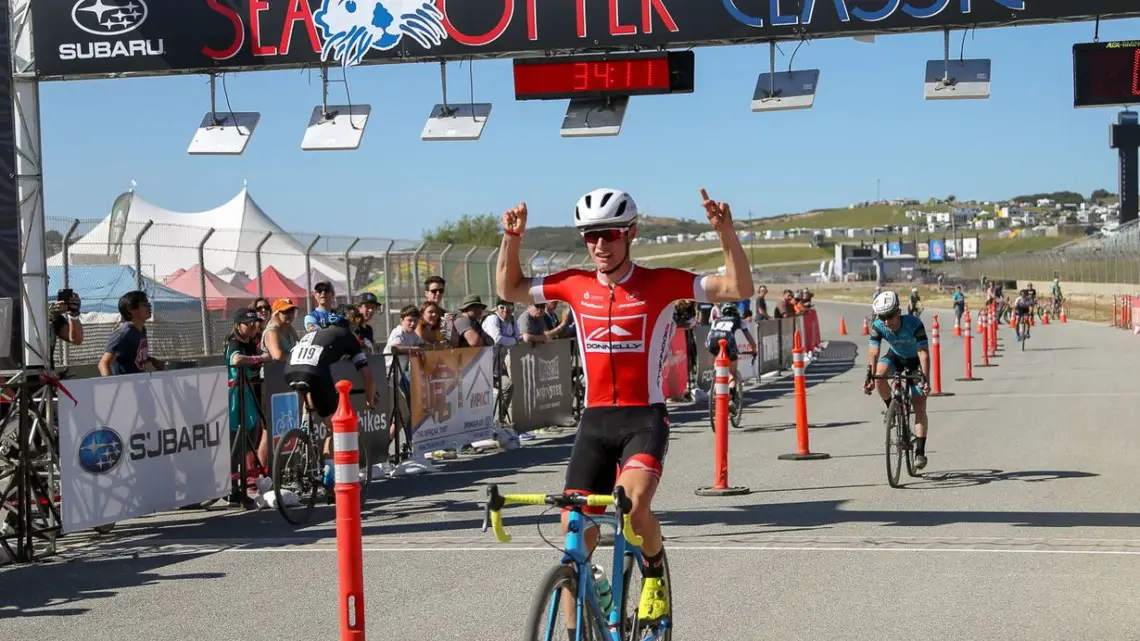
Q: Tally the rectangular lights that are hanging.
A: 6